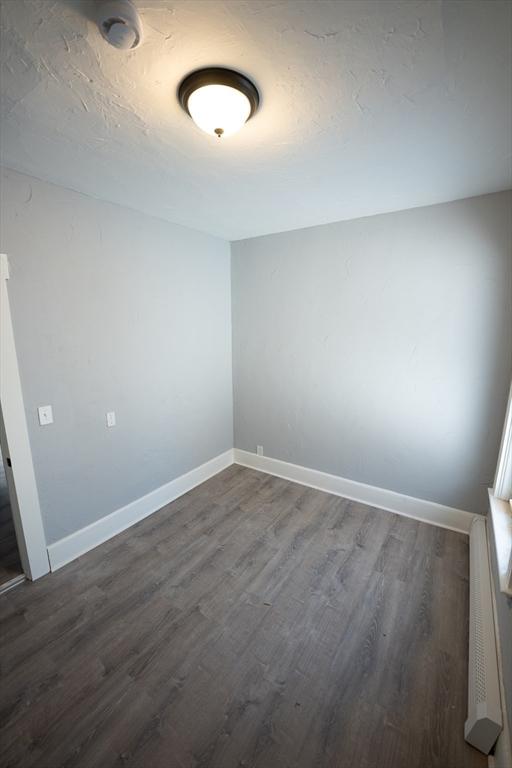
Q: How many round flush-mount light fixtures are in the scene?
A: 1